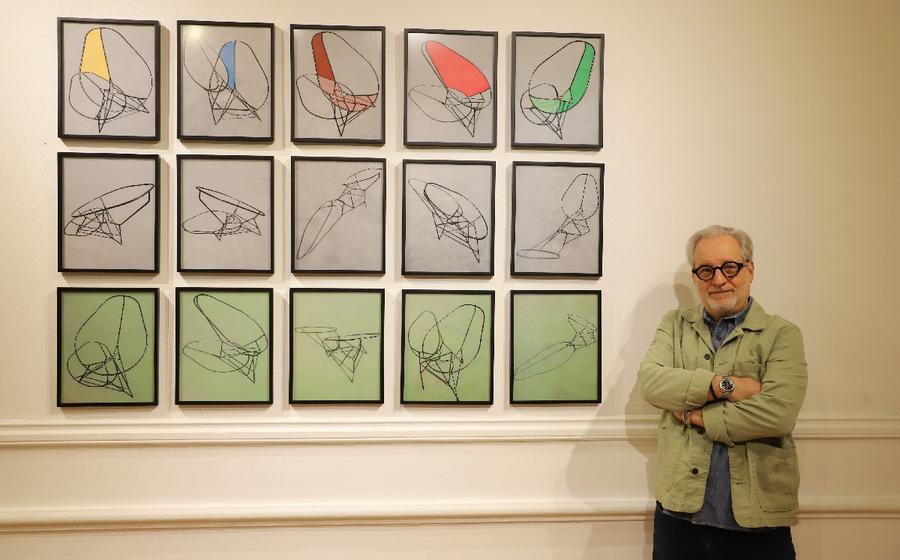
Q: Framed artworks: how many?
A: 15